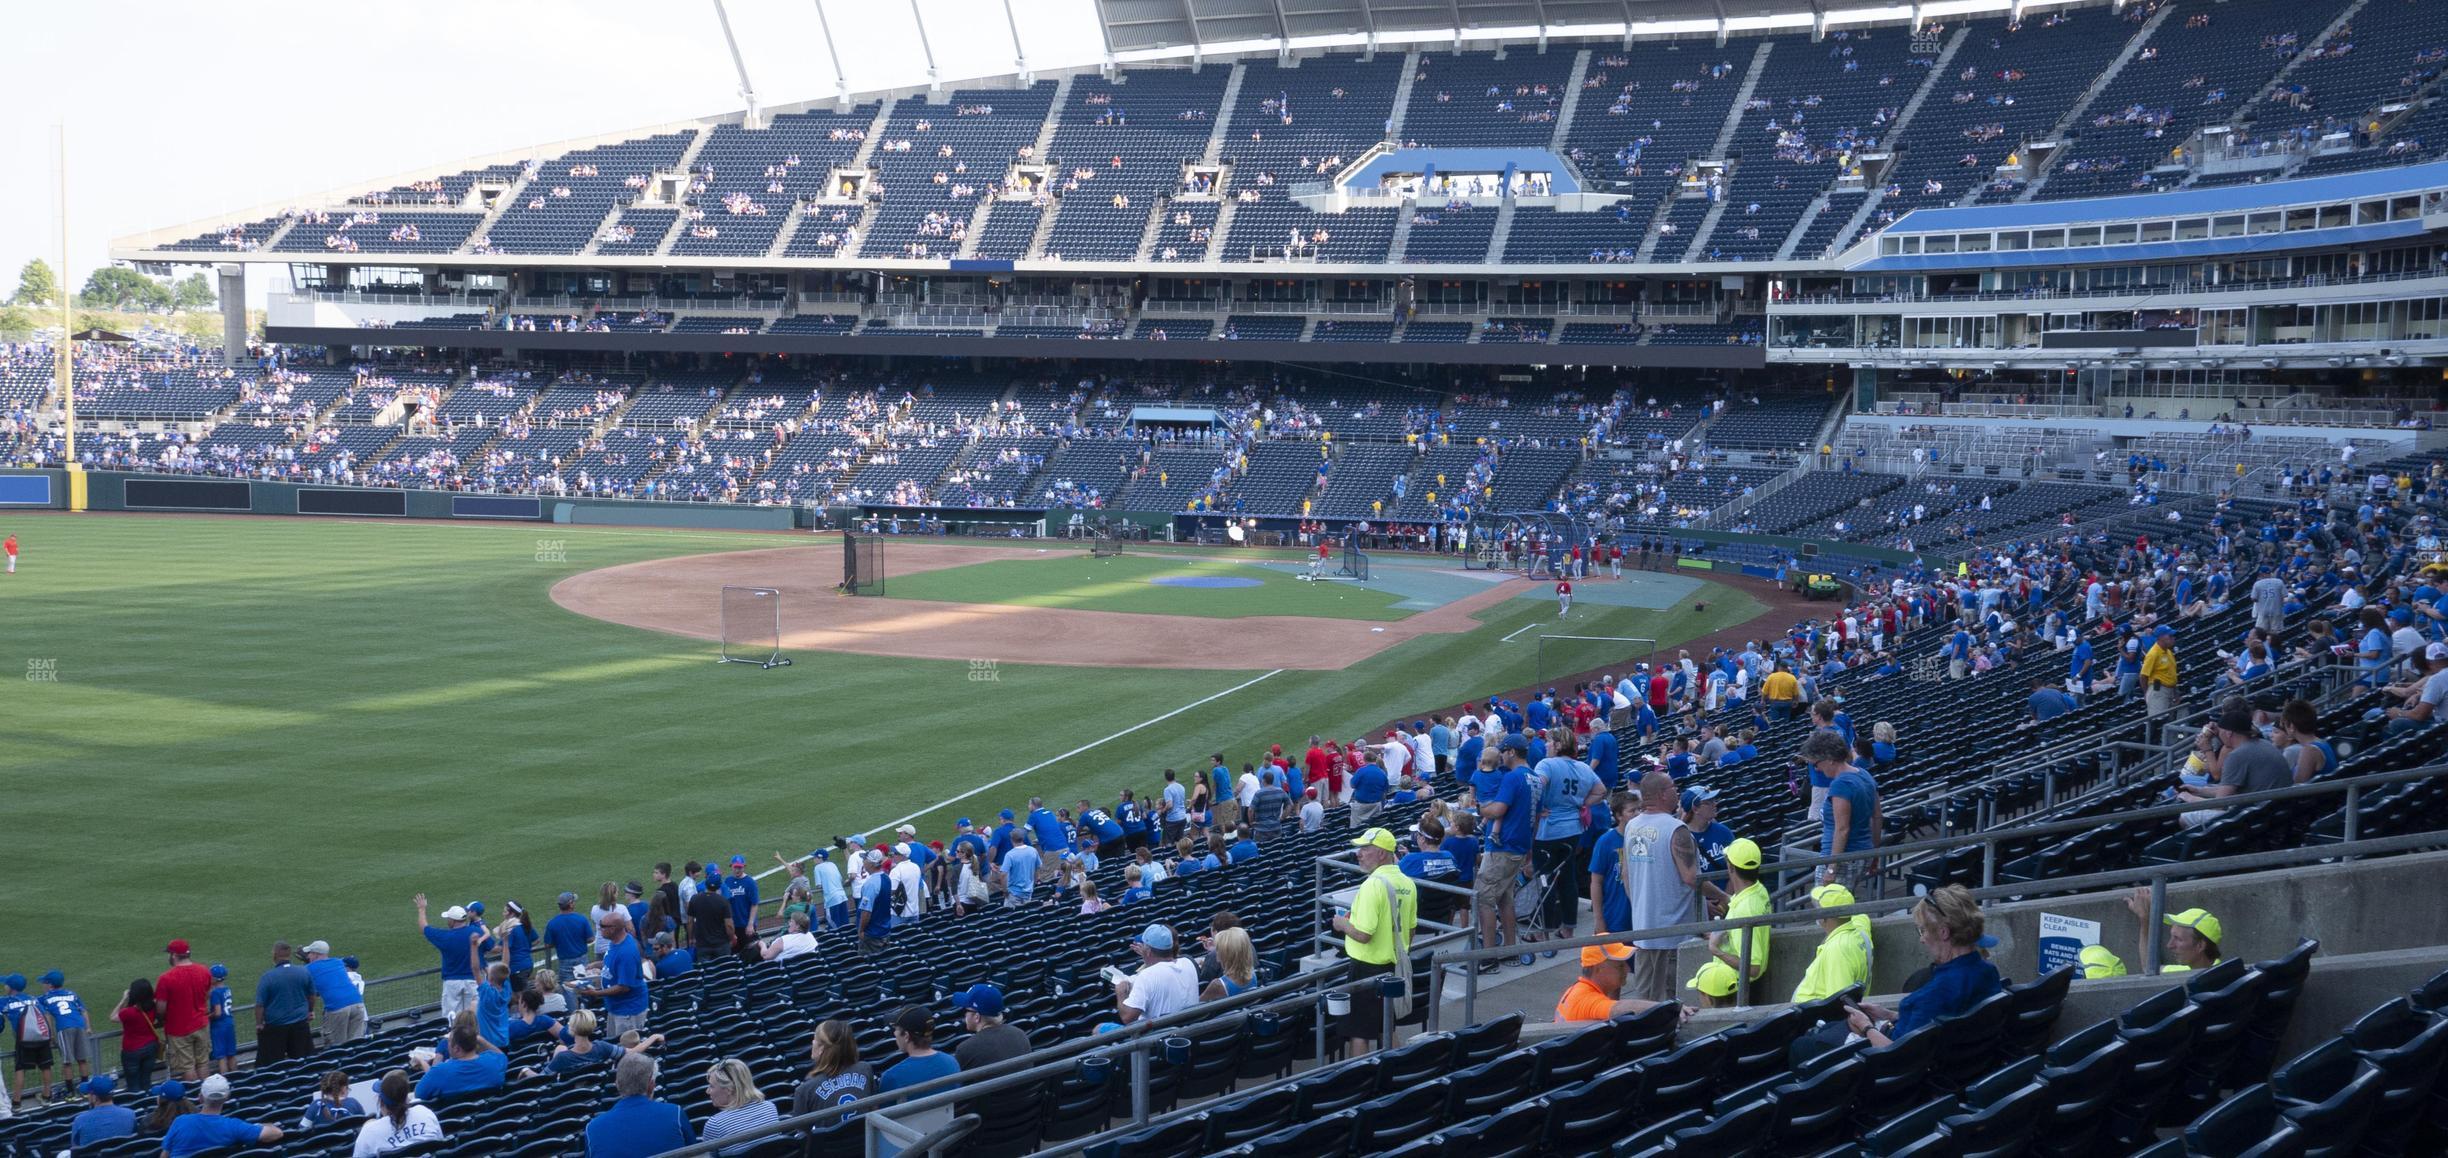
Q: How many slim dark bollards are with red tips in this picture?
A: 0